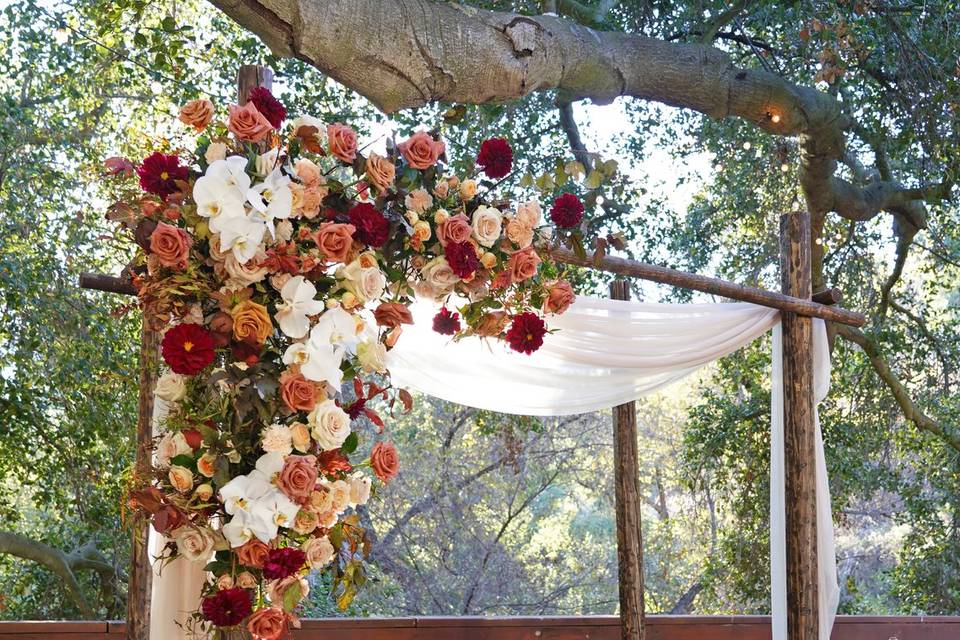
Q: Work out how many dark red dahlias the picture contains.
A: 11